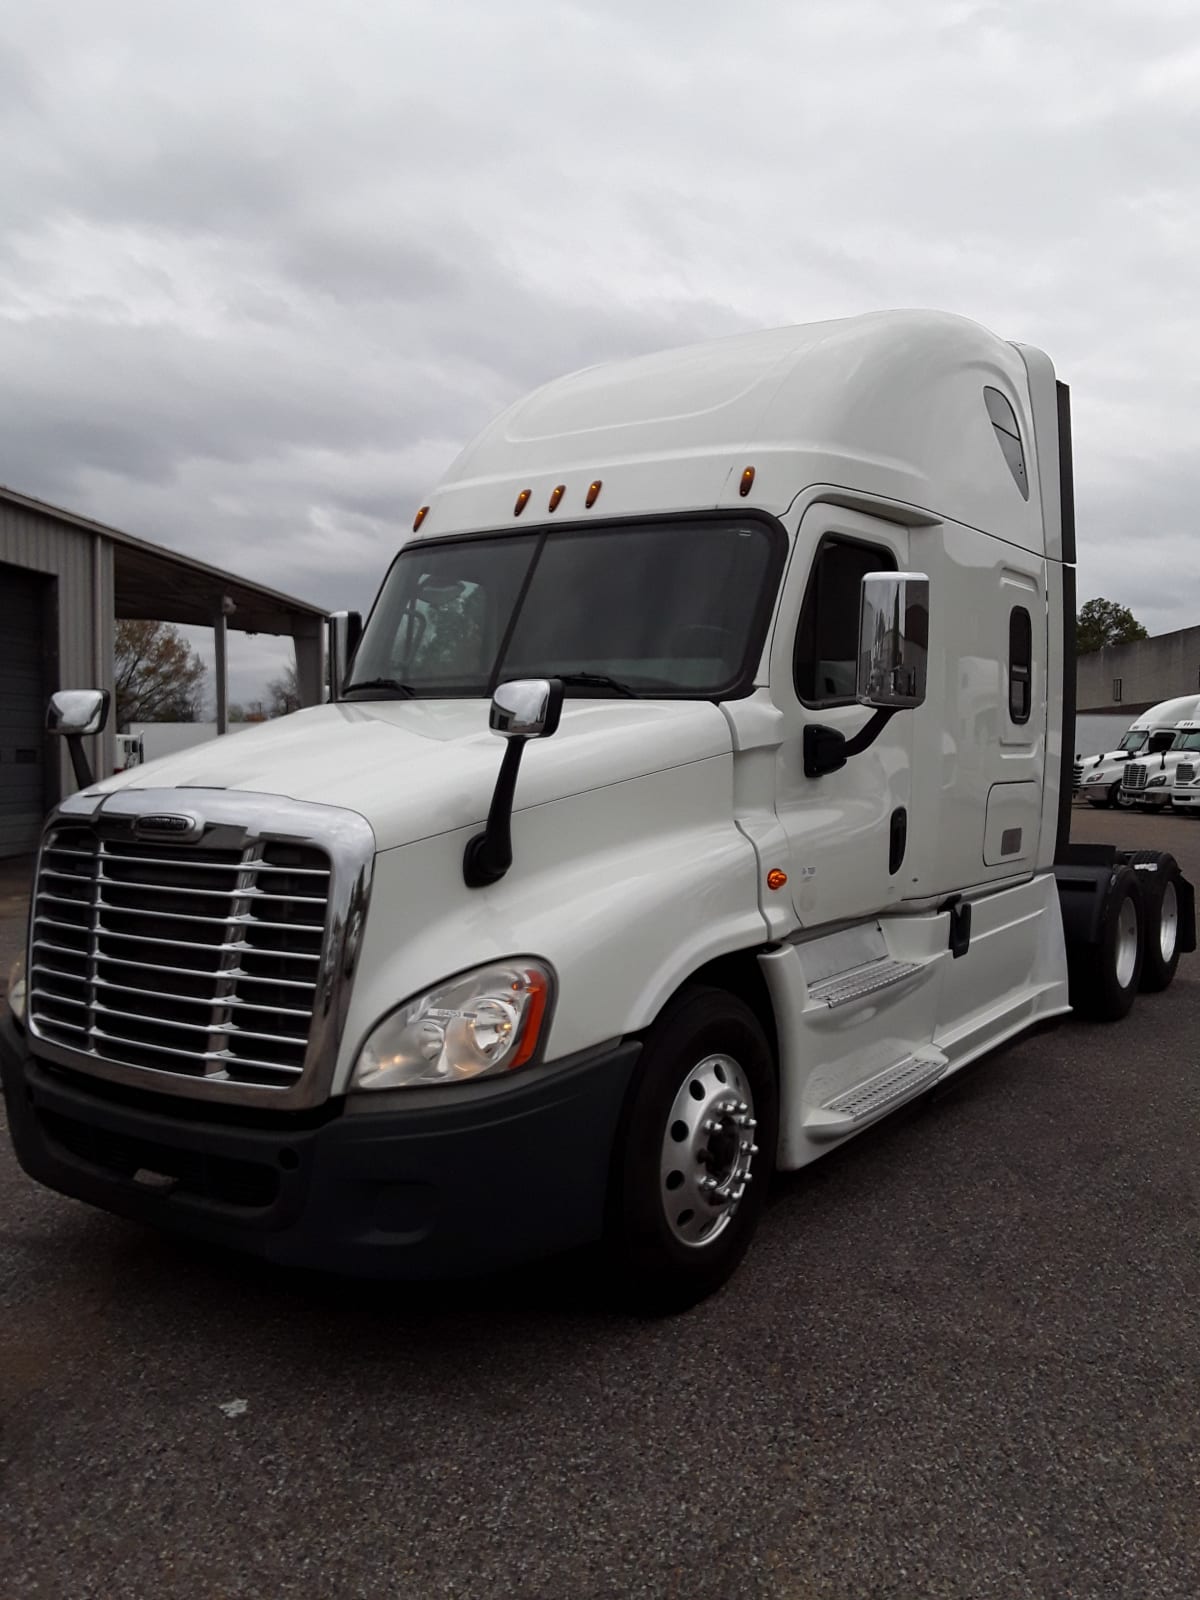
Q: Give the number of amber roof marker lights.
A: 5